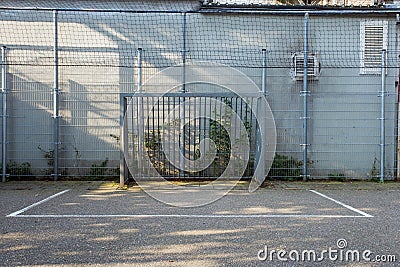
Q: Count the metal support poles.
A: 7